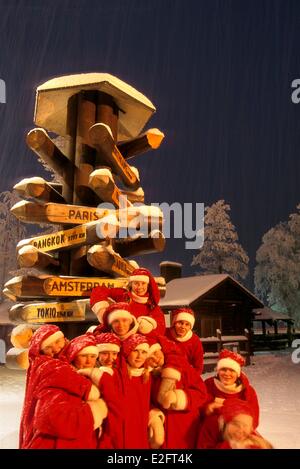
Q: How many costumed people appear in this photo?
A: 10